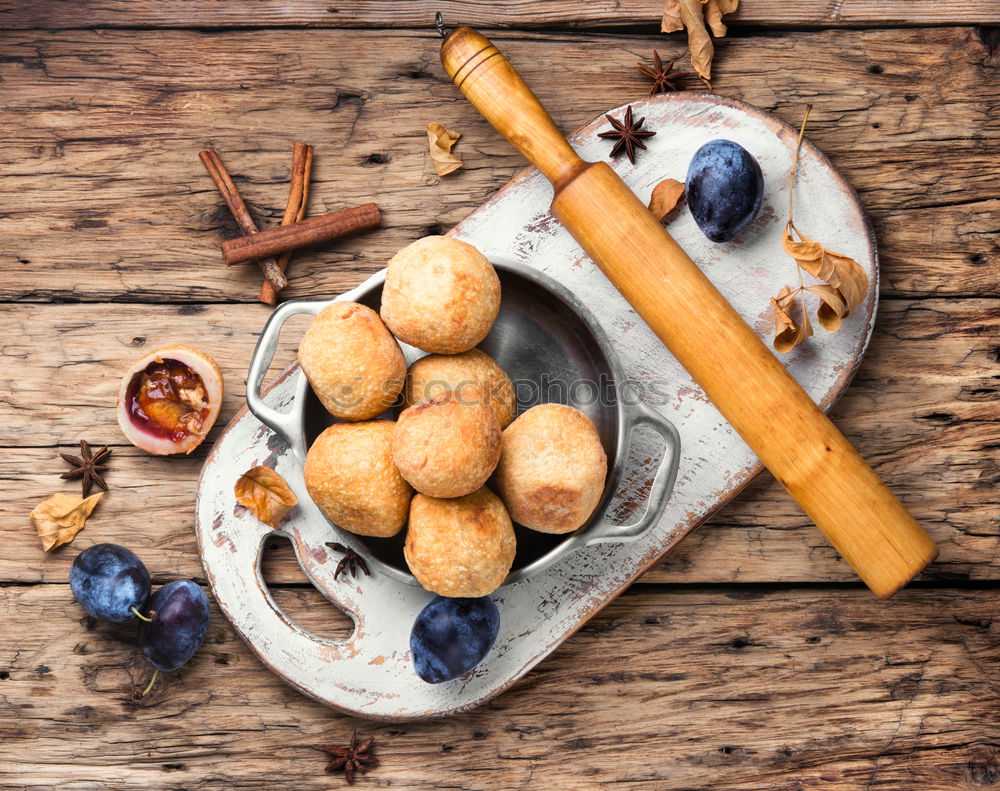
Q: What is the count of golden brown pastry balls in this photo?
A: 7